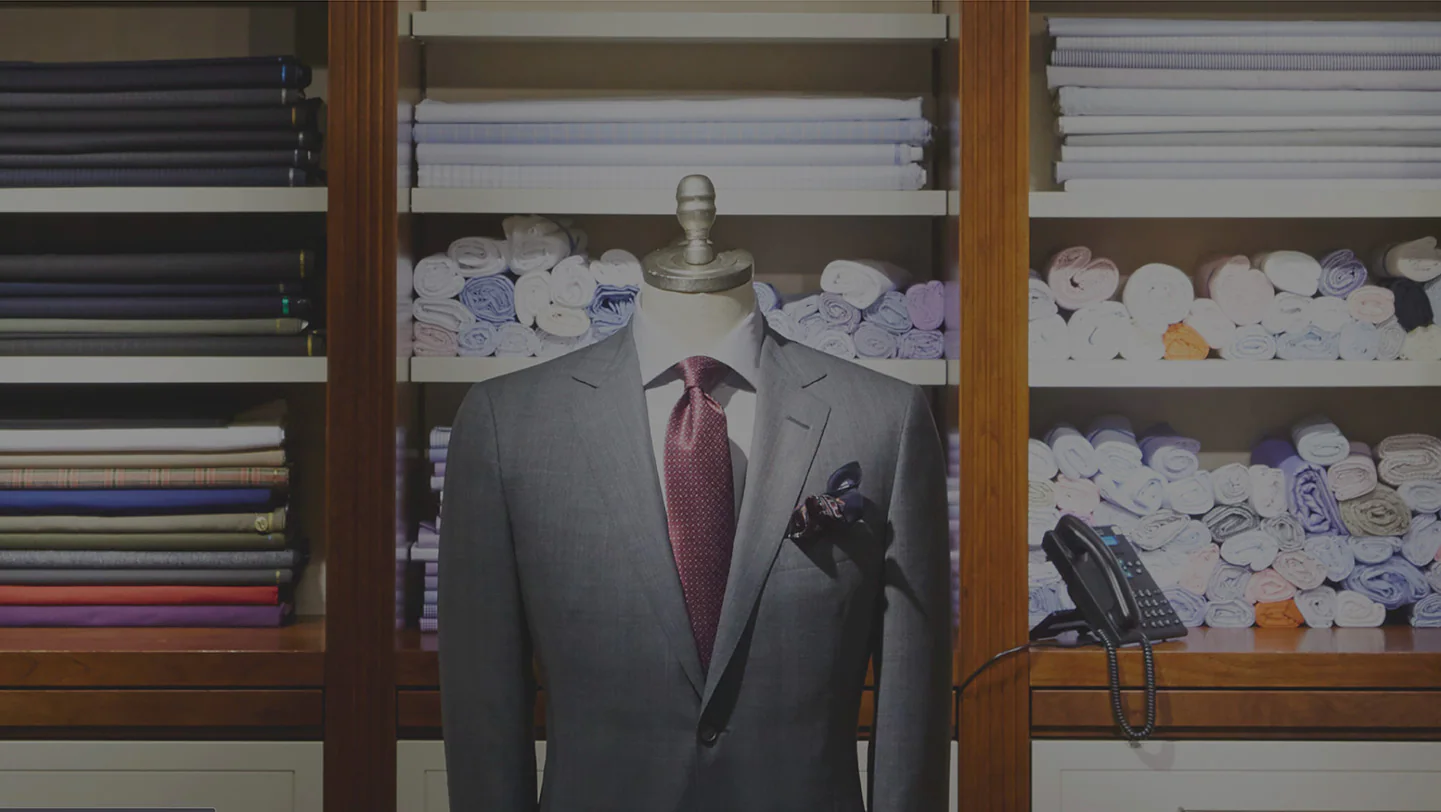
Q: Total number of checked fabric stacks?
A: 1